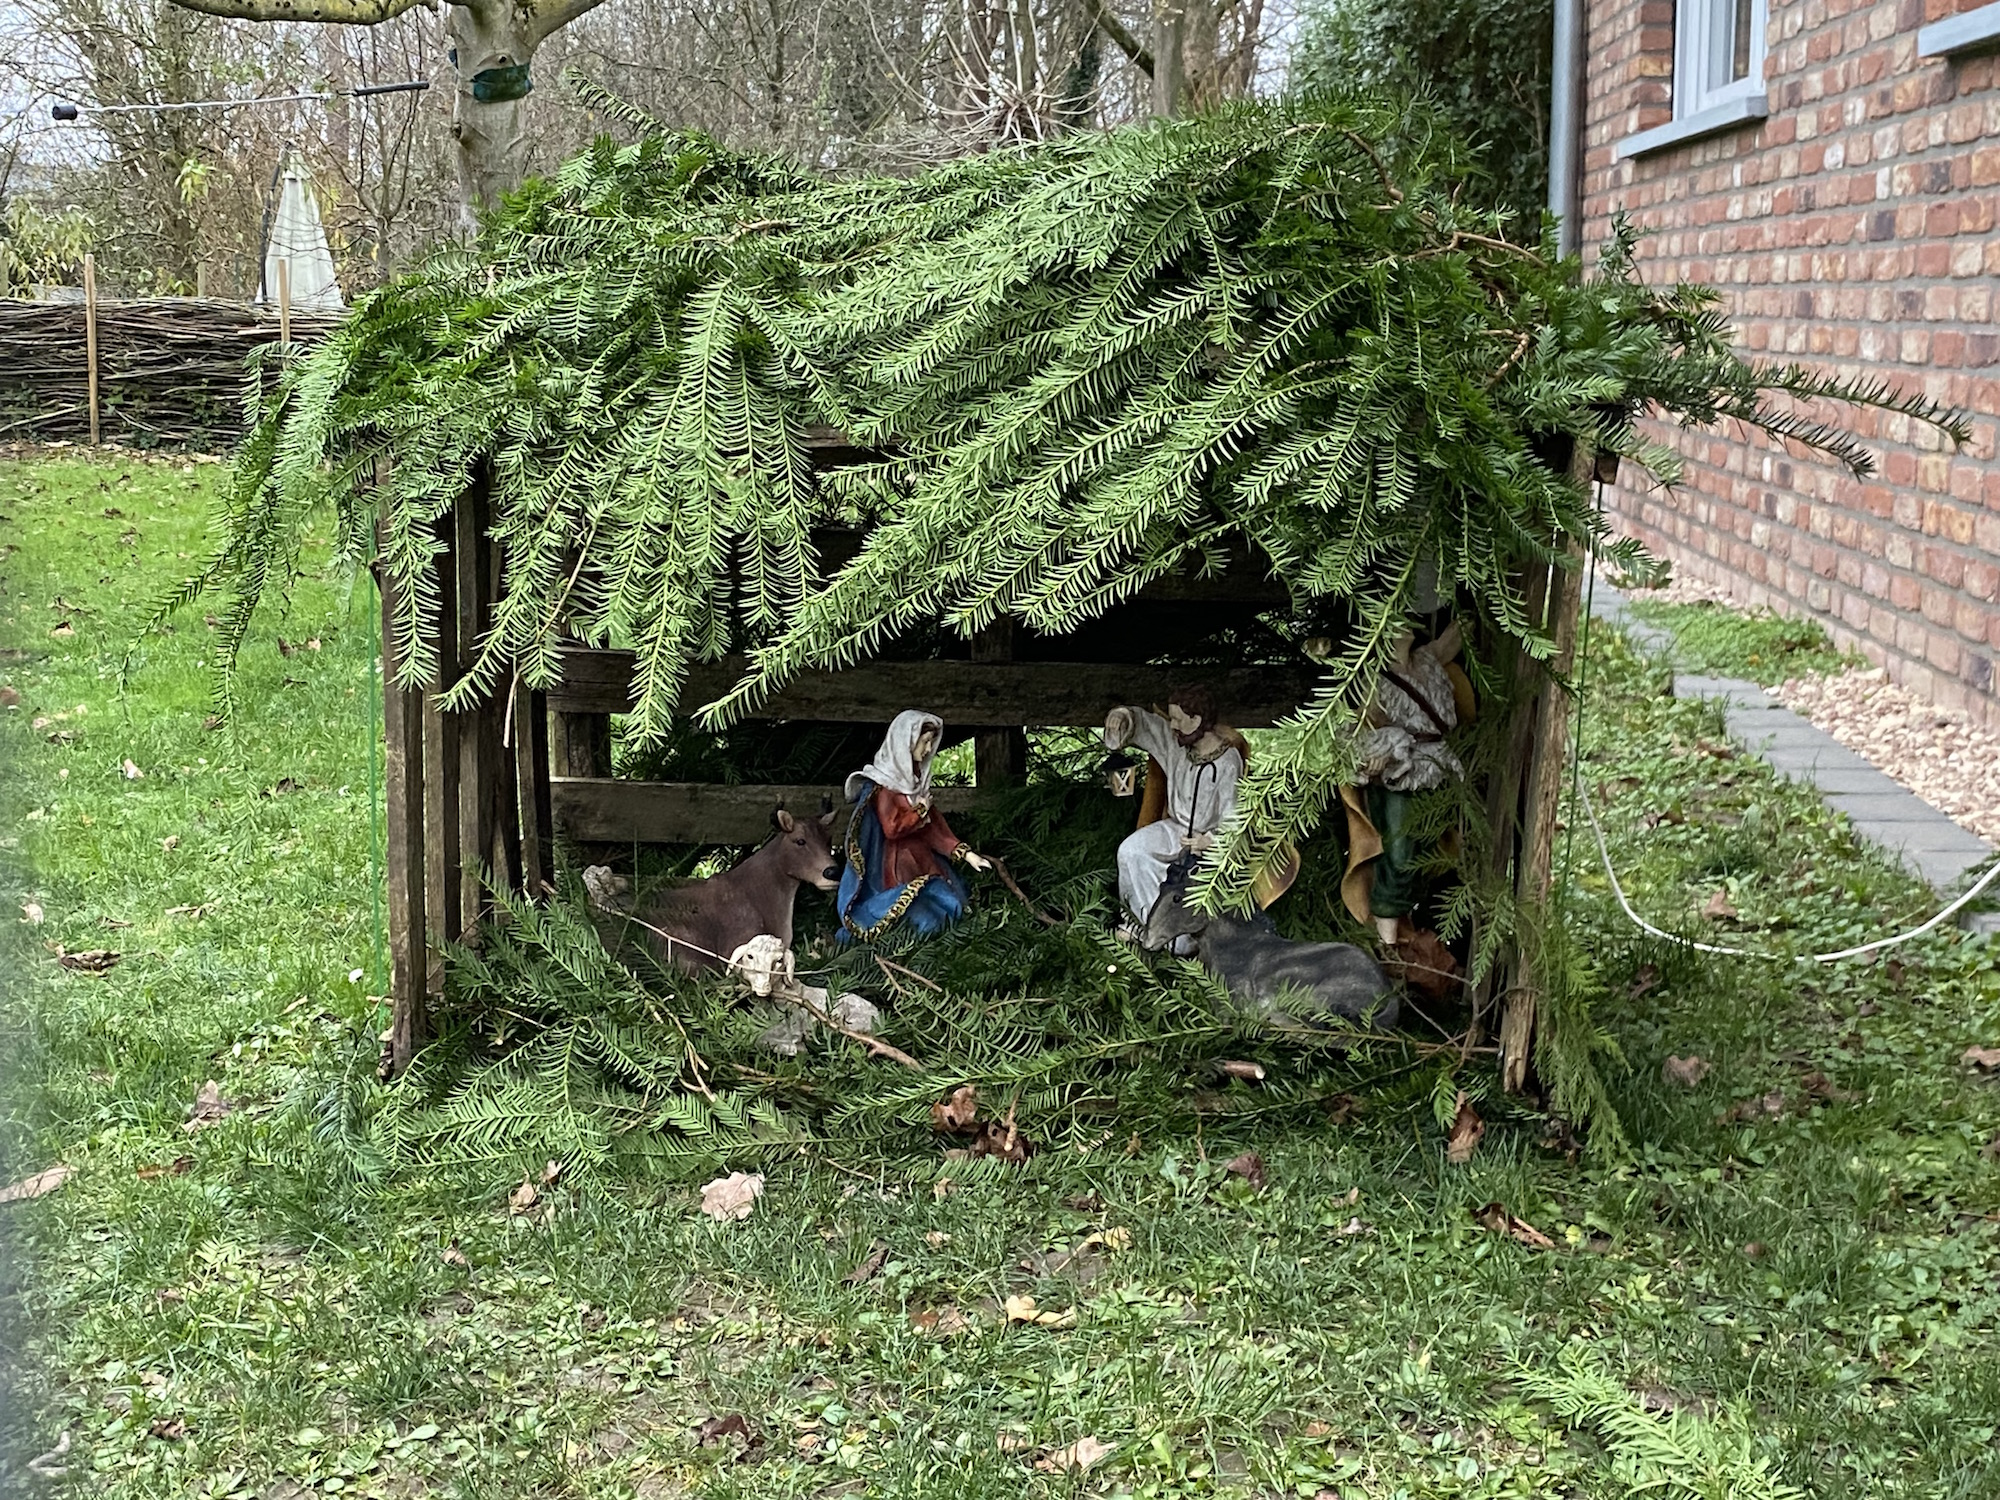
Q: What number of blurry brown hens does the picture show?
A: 0